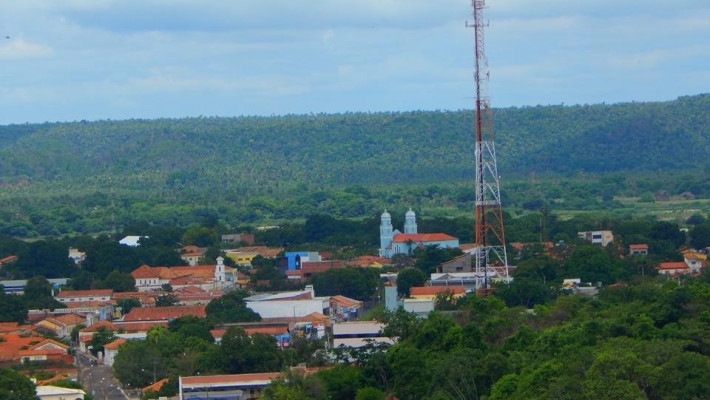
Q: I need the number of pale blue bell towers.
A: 2